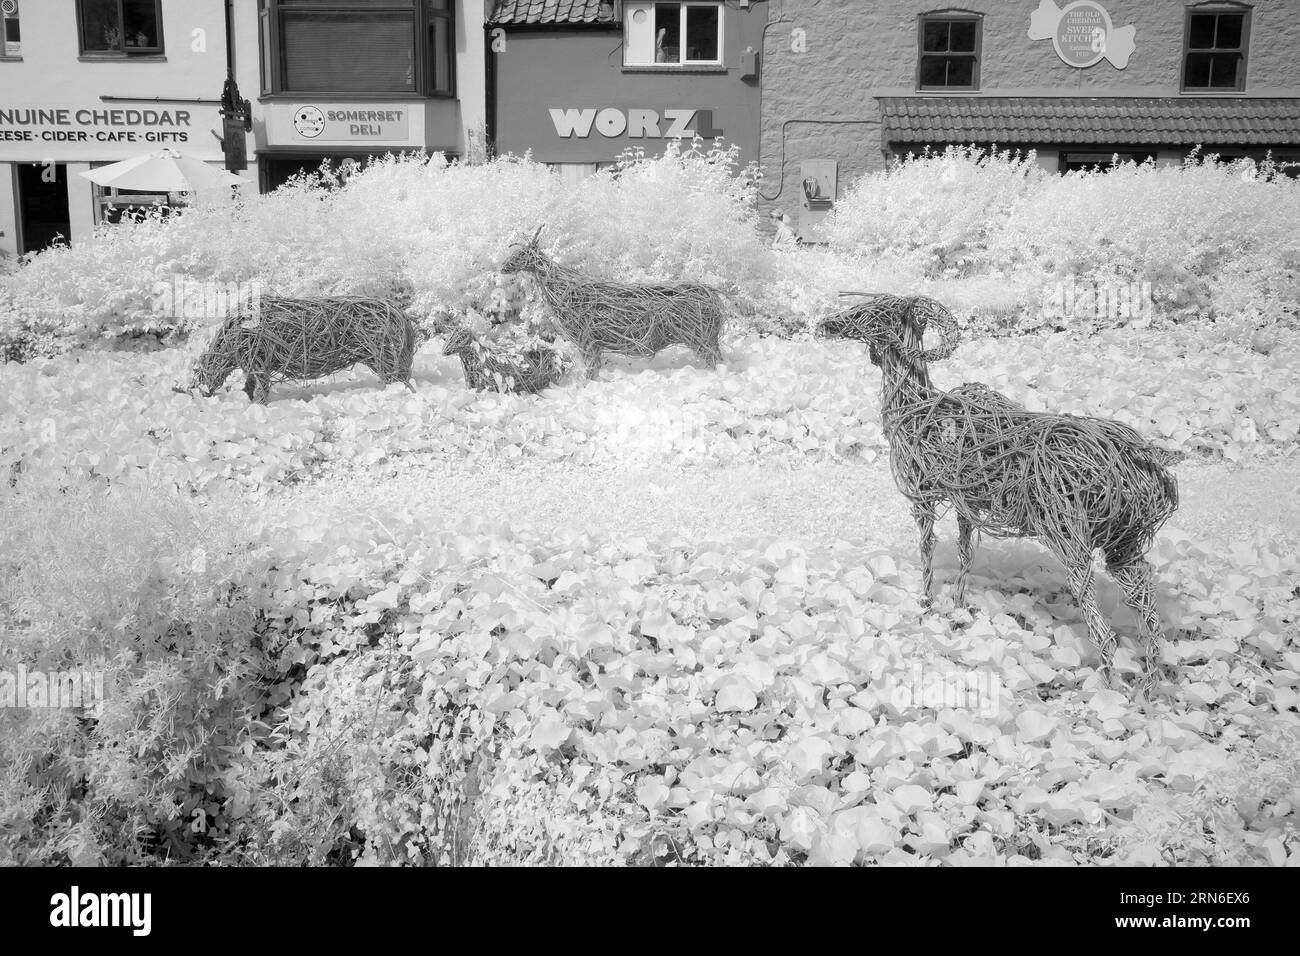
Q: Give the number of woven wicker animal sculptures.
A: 4